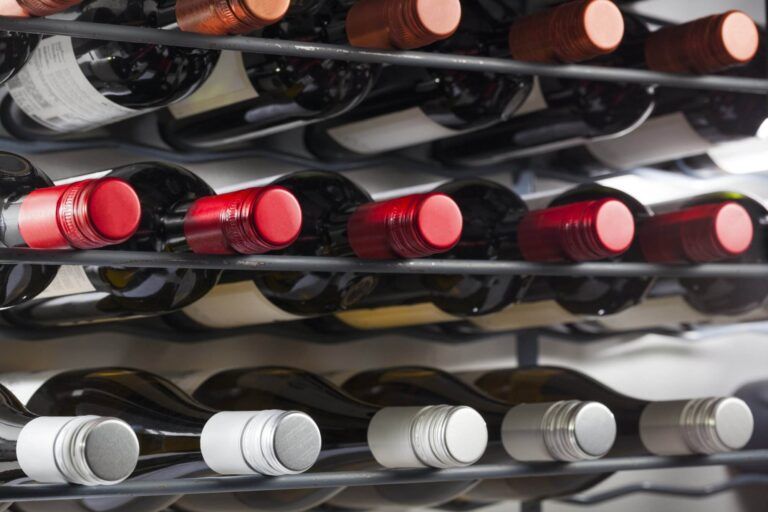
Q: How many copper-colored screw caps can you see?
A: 5